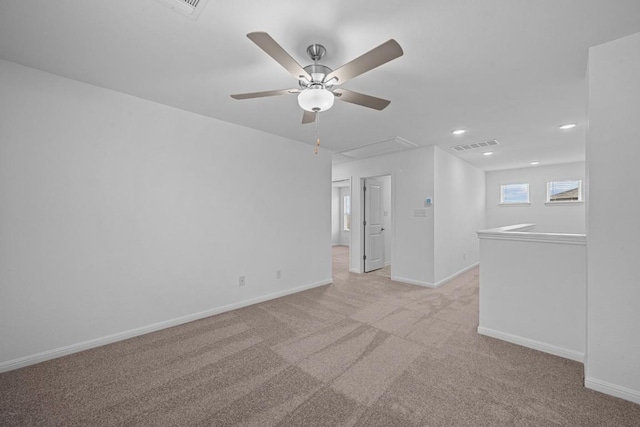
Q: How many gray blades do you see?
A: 5